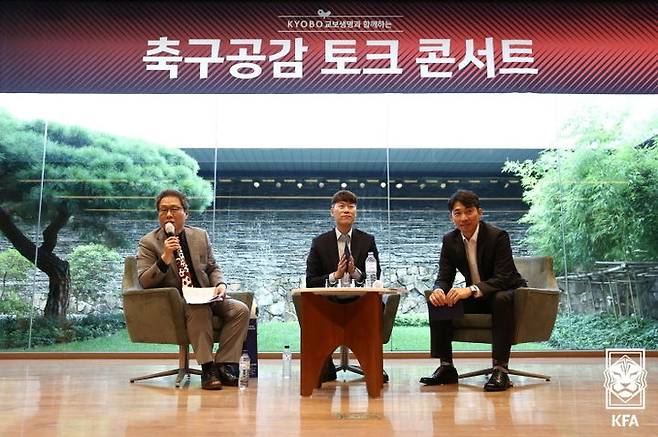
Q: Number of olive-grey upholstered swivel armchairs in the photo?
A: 3